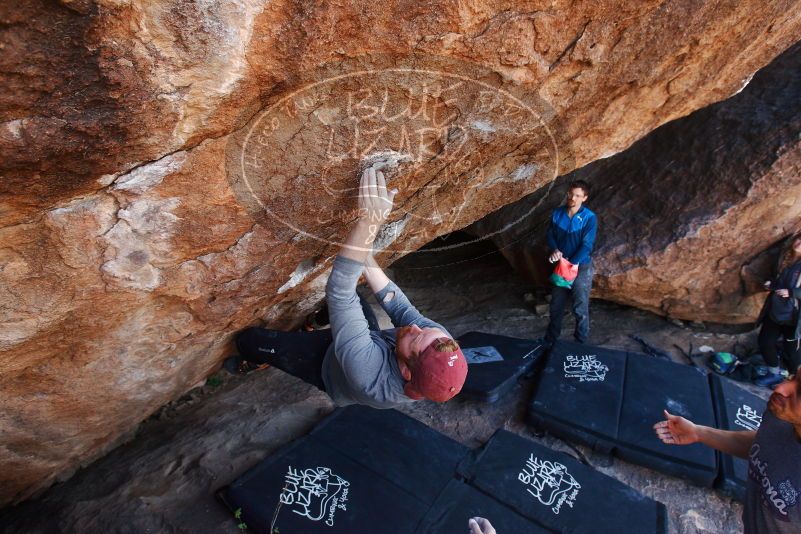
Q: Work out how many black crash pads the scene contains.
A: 5